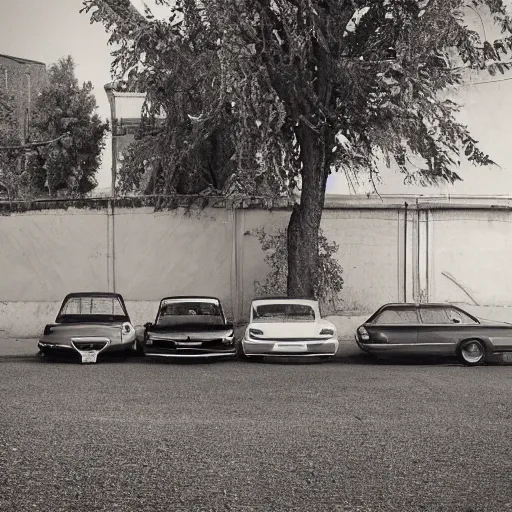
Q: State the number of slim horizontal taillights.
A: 2